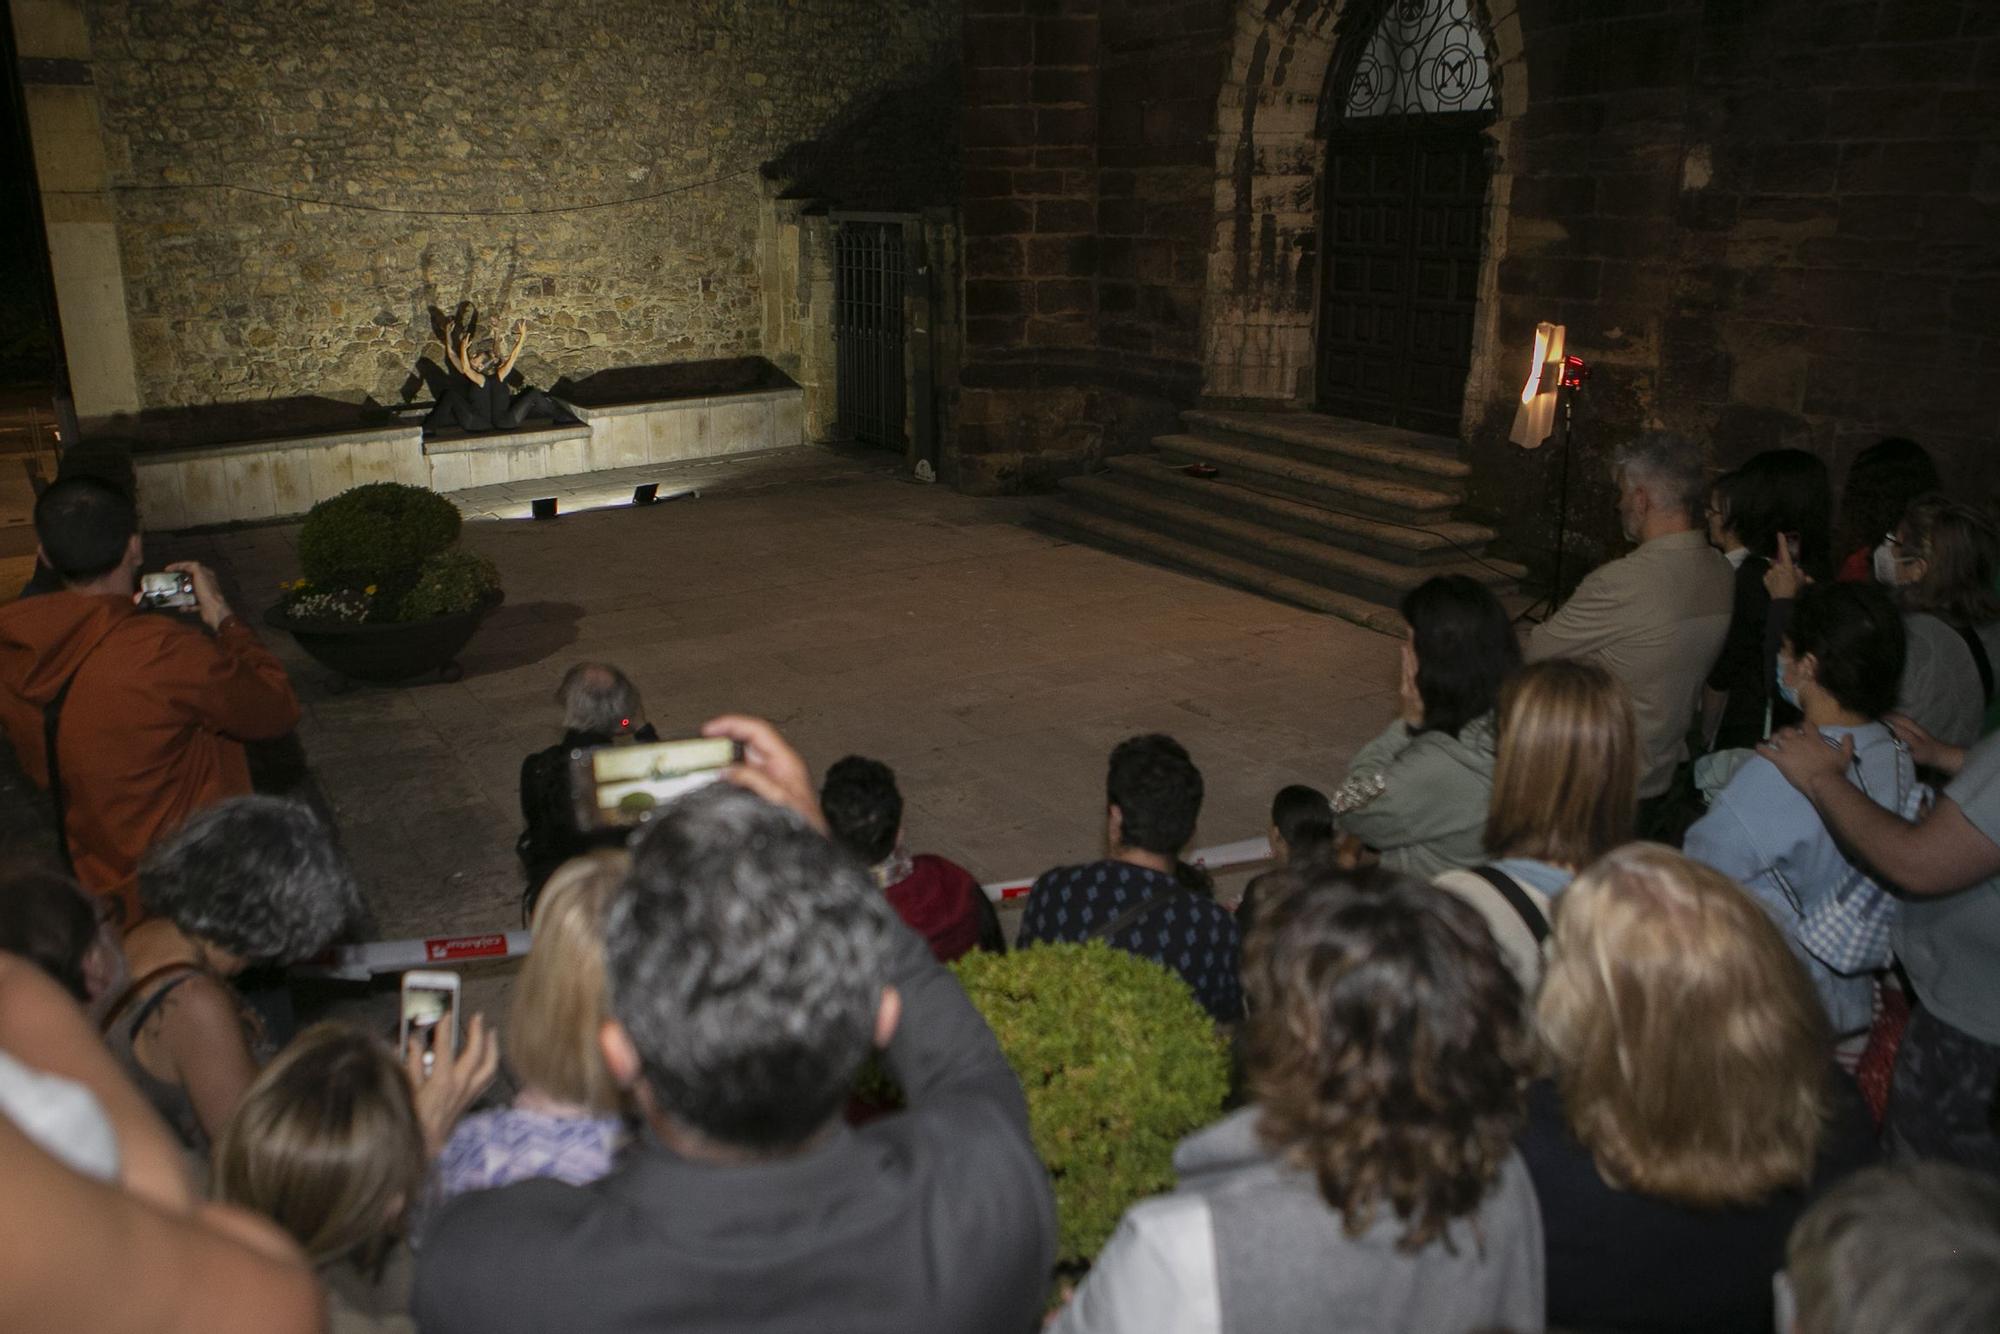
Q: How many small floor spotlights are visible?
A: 2